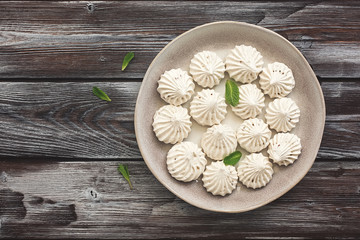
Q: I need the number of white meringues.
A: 14